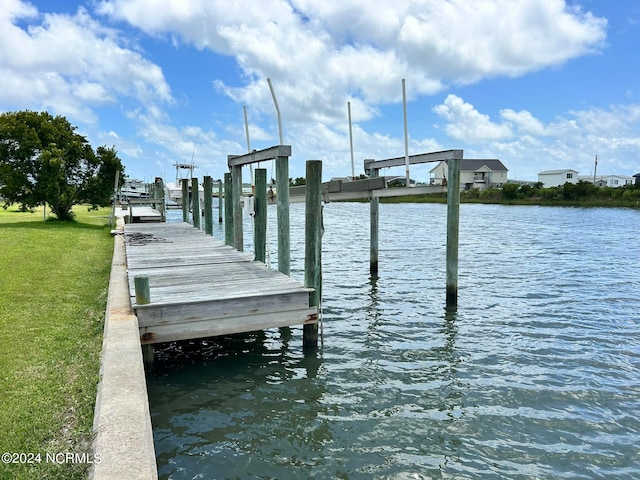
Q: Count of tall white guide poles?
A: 4